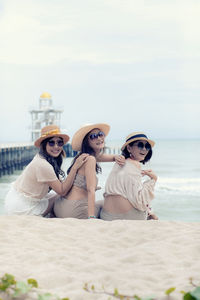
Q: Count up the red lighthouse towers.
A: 0